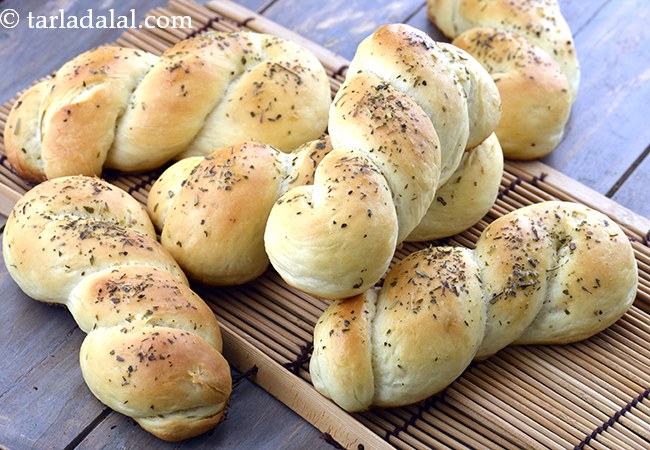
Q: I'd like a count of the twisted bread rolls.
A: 6